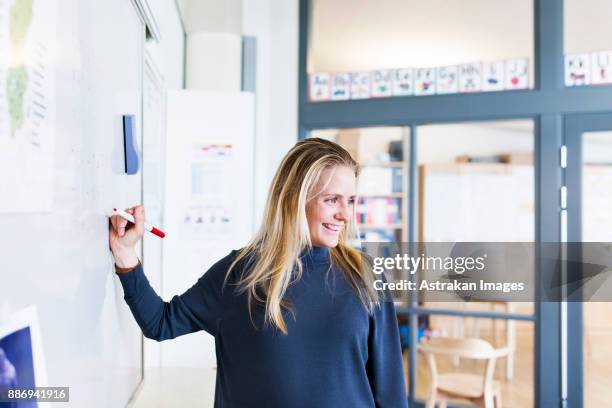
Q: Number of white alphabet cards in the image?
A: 12